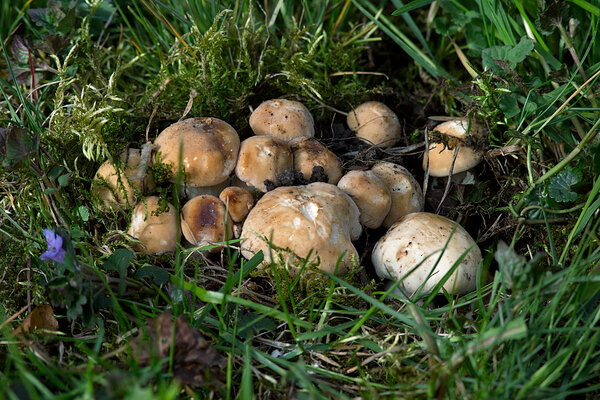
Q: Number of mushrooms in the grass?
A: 14